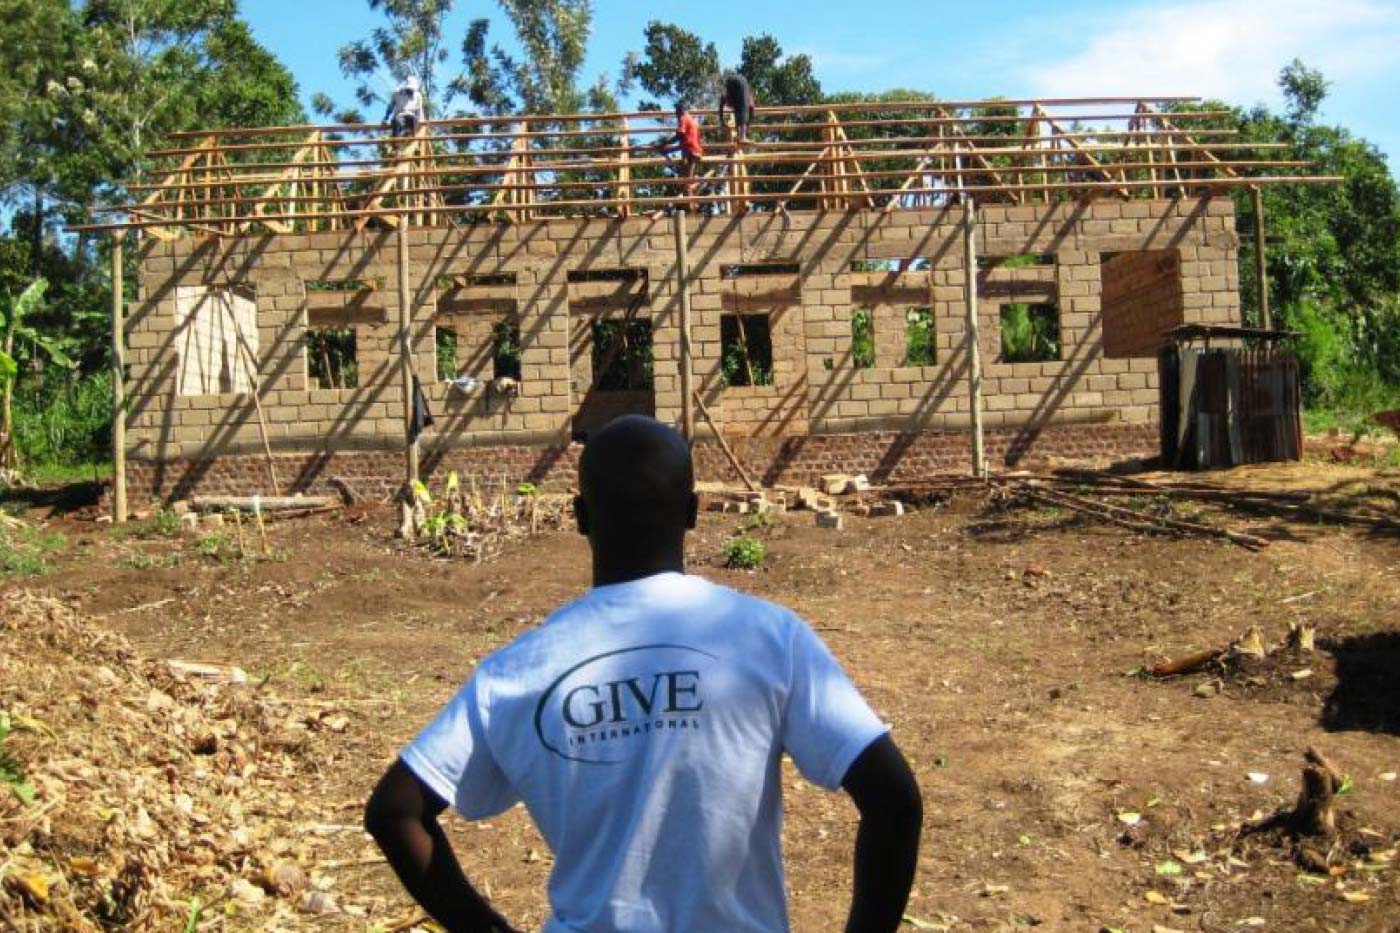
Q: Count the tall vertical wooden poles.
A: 5